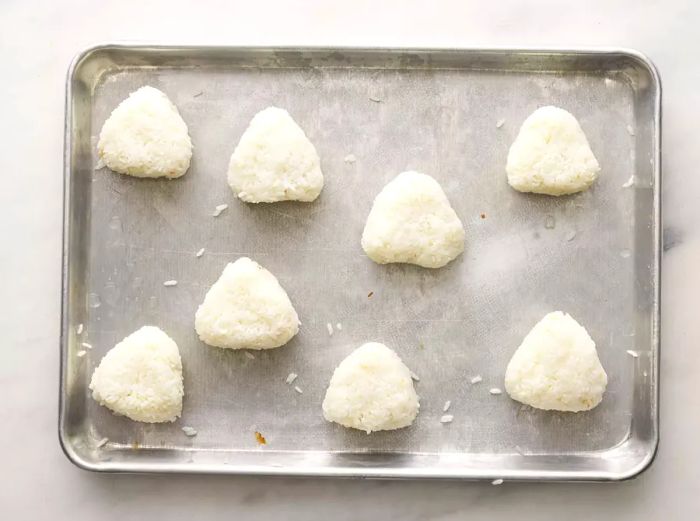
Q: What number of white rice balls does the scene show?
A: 8